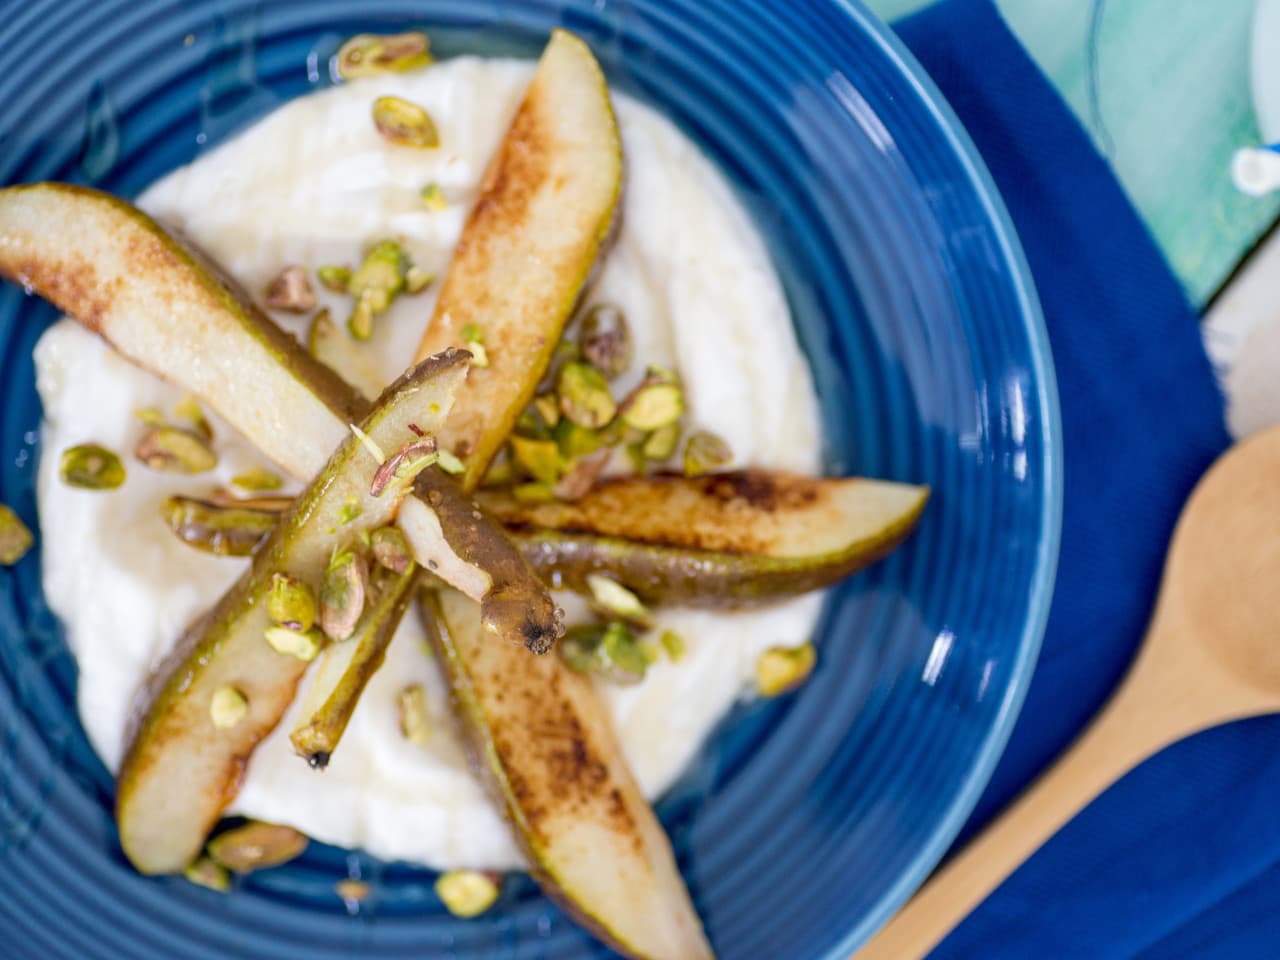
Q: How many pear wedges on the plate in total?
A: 5